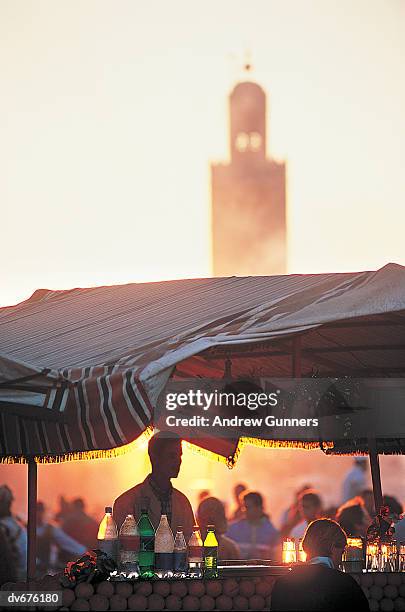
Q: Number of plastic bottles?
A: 7